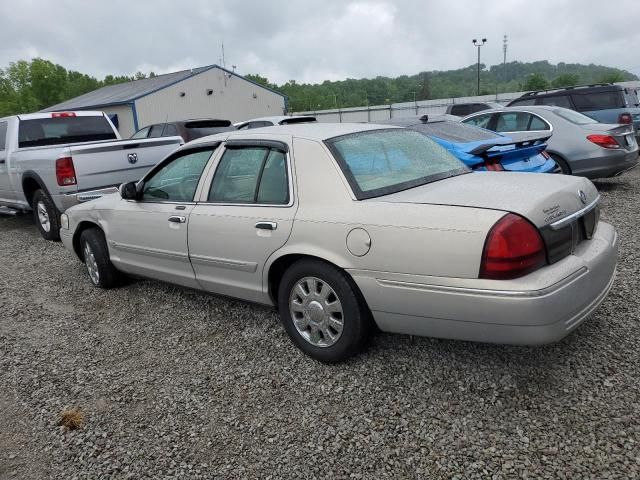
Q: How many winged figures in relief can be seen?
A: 0